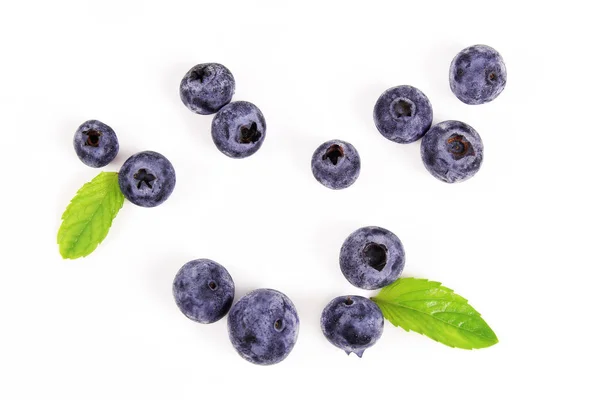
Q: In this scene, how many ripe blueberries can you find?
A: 12